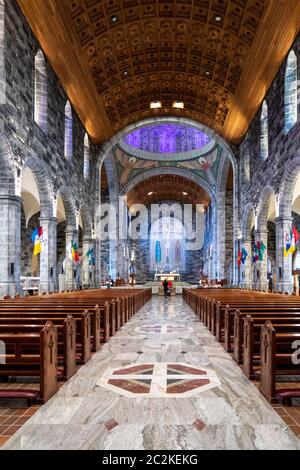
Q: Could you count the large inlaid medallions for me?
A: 2